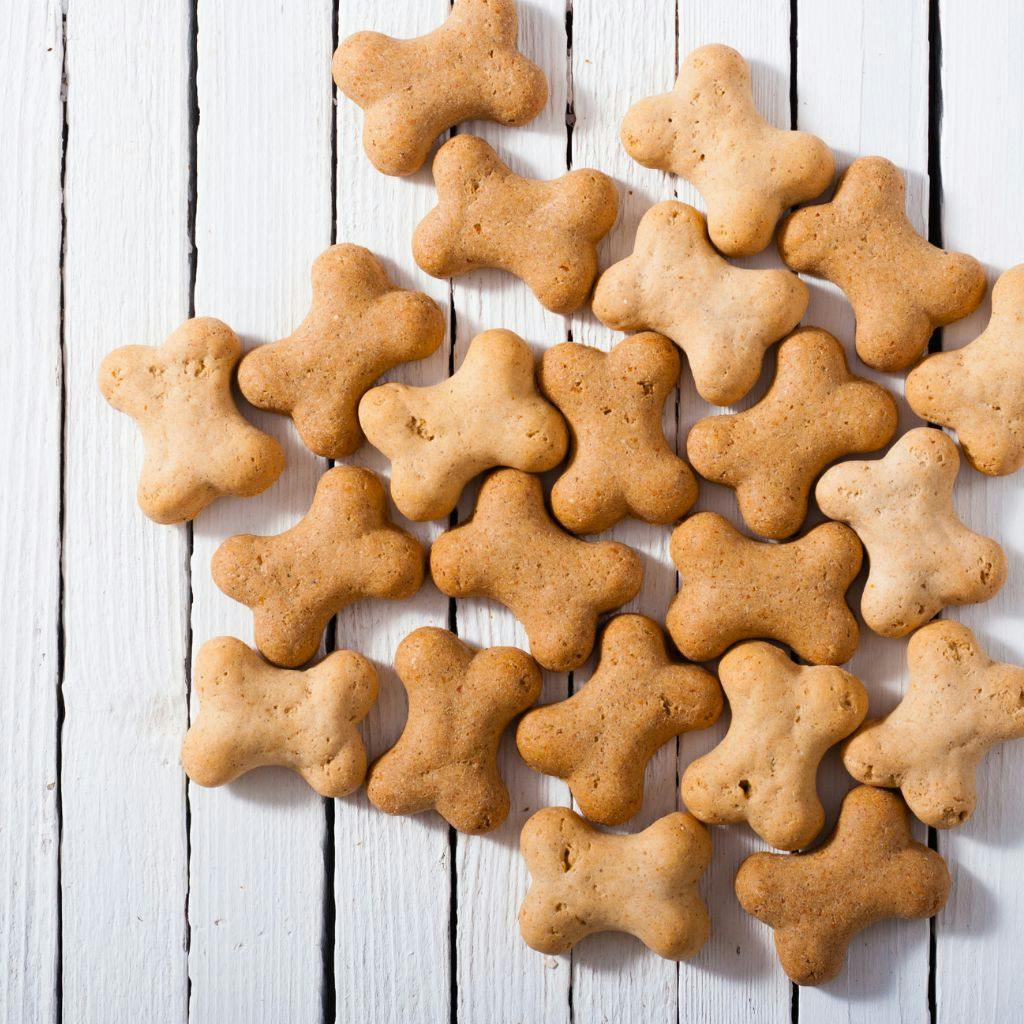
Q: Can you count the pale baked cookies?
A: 10